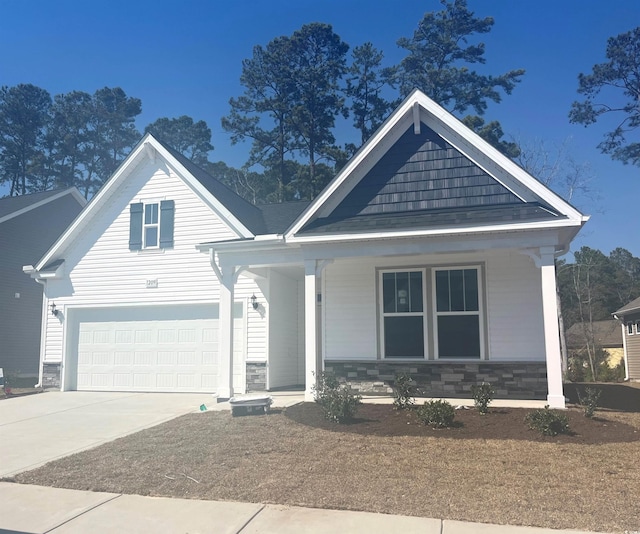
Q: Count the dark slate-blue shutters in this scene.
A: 2